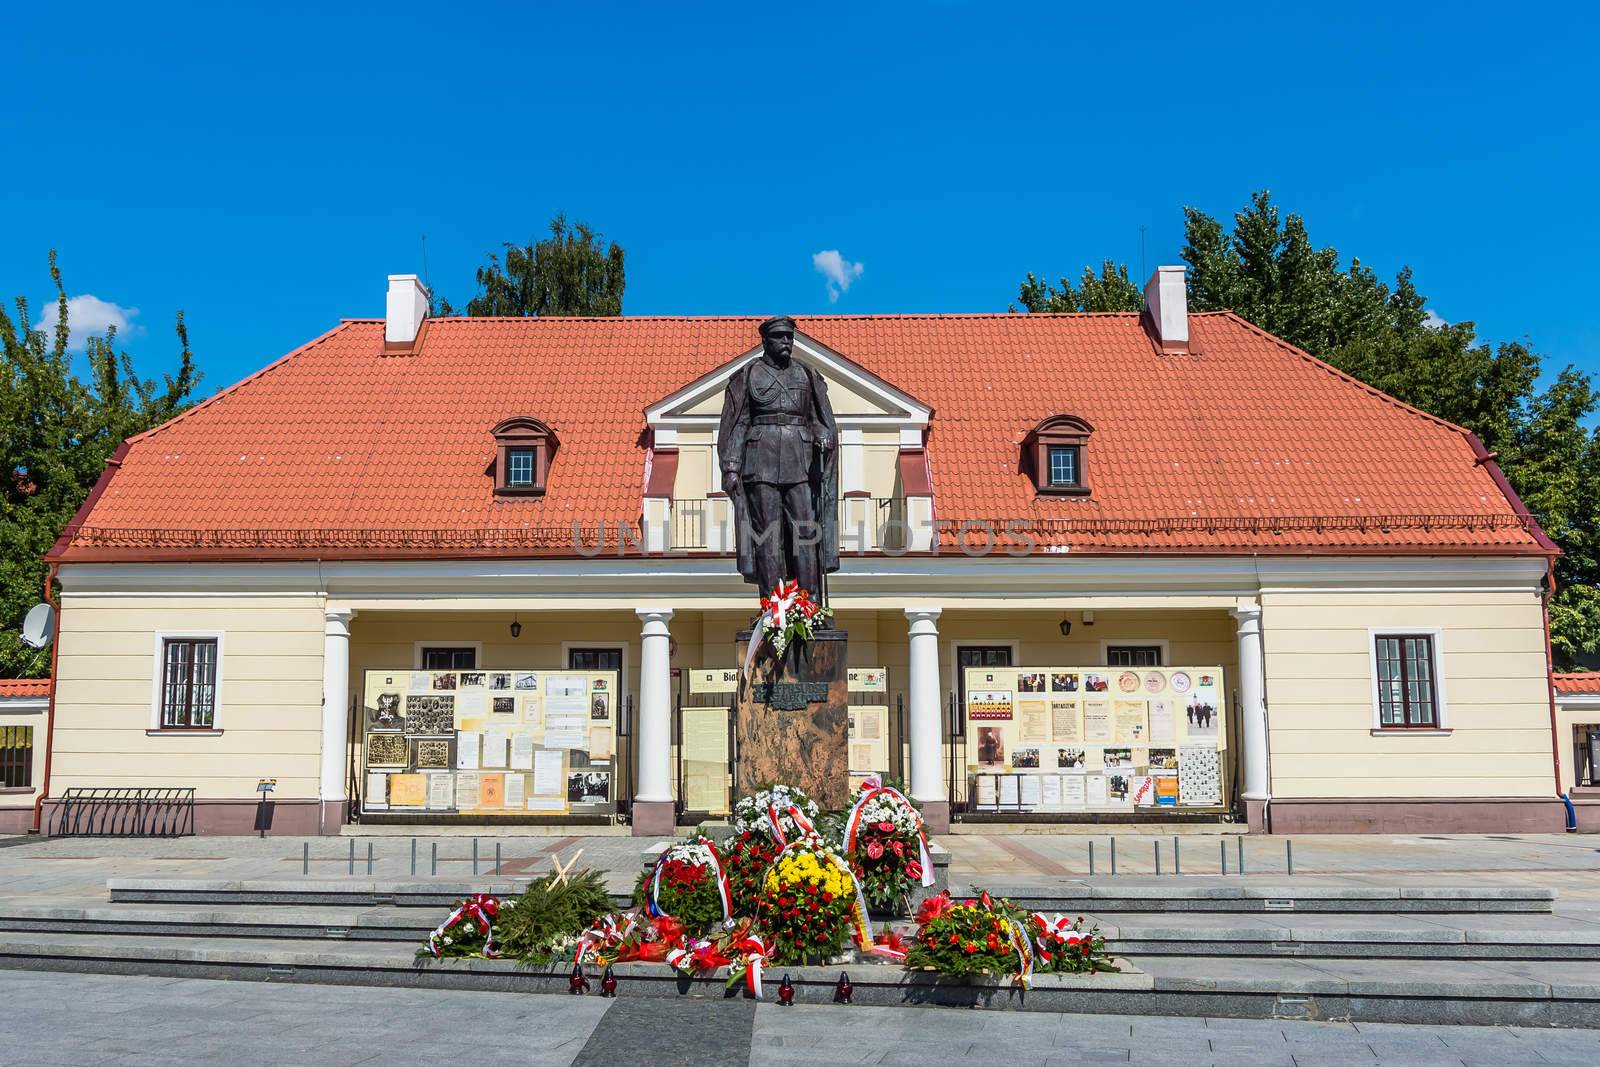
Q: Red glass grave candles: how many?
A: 4